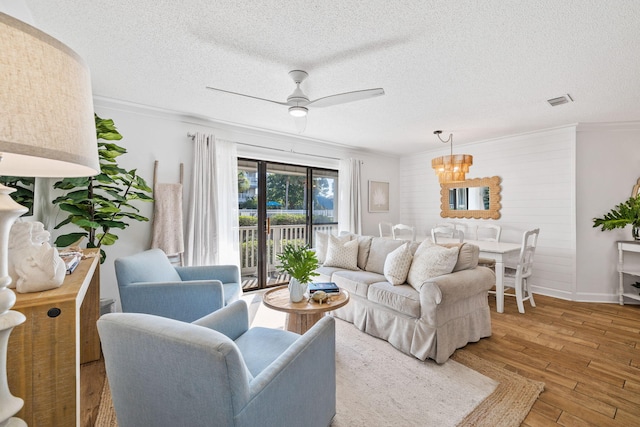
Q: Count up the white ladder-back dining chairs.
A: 6